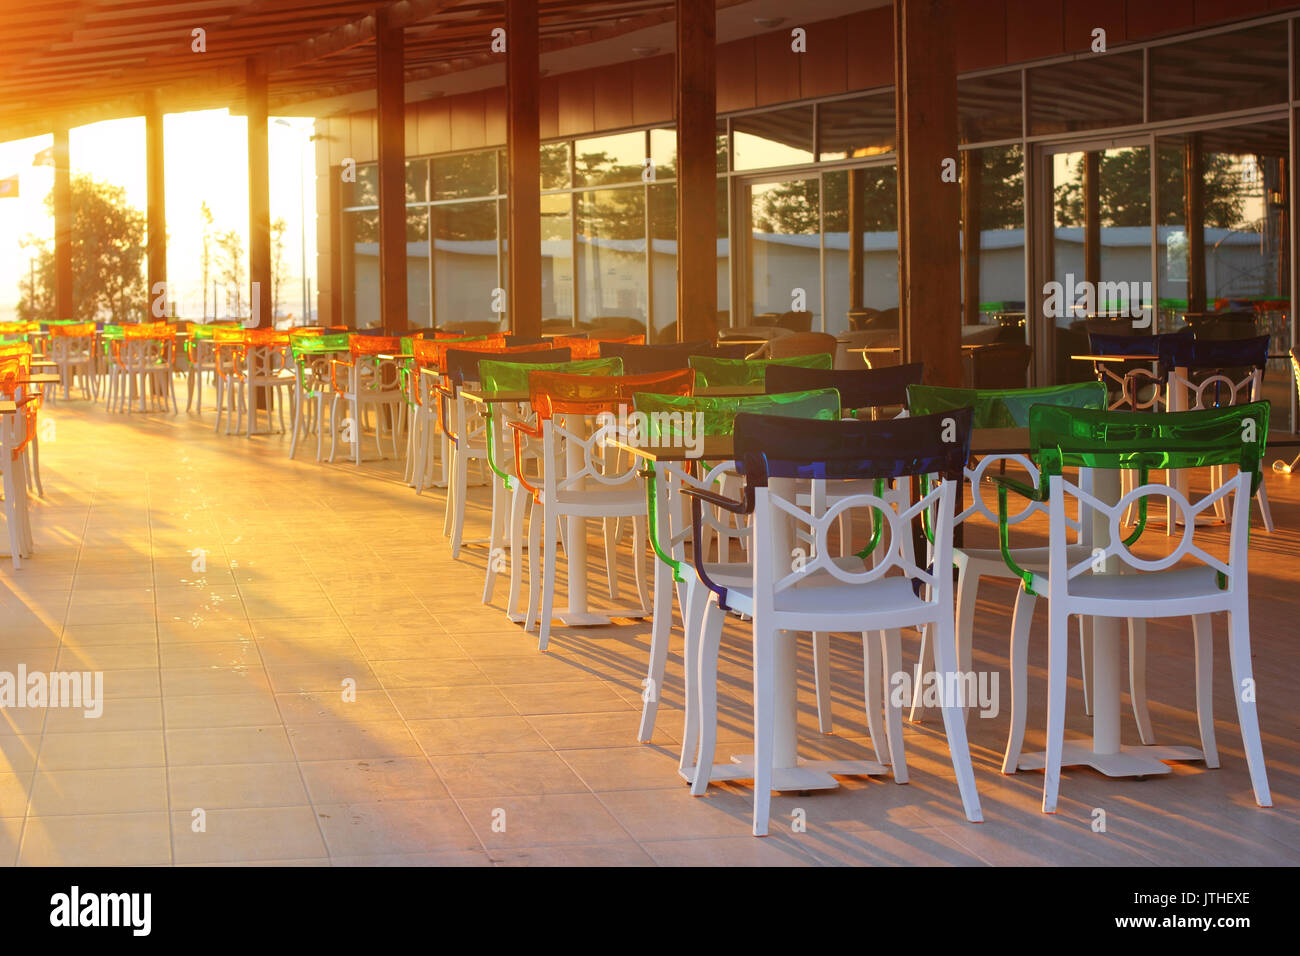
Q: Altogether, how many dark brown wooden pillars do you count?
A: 7